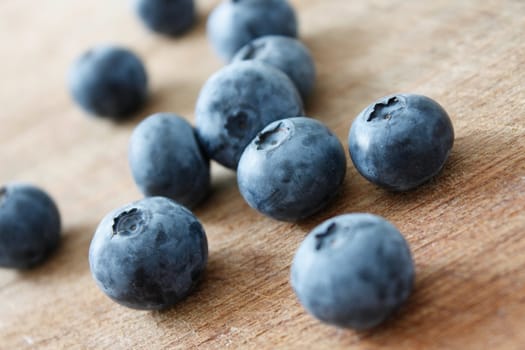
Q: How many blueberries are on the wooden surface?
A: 11